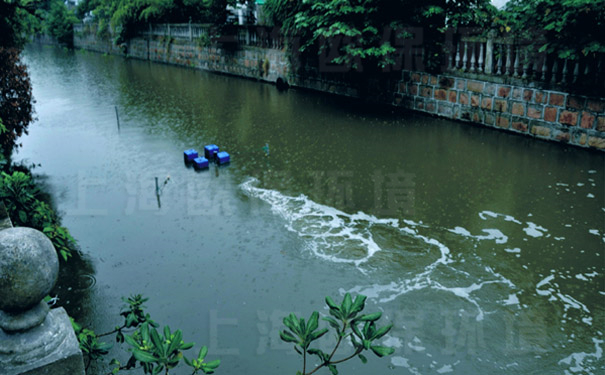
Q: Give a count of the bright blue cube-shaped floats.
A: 4